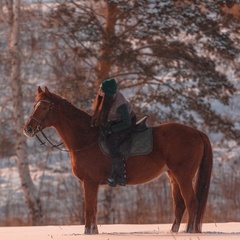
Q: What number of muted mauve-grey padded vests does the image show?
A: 1